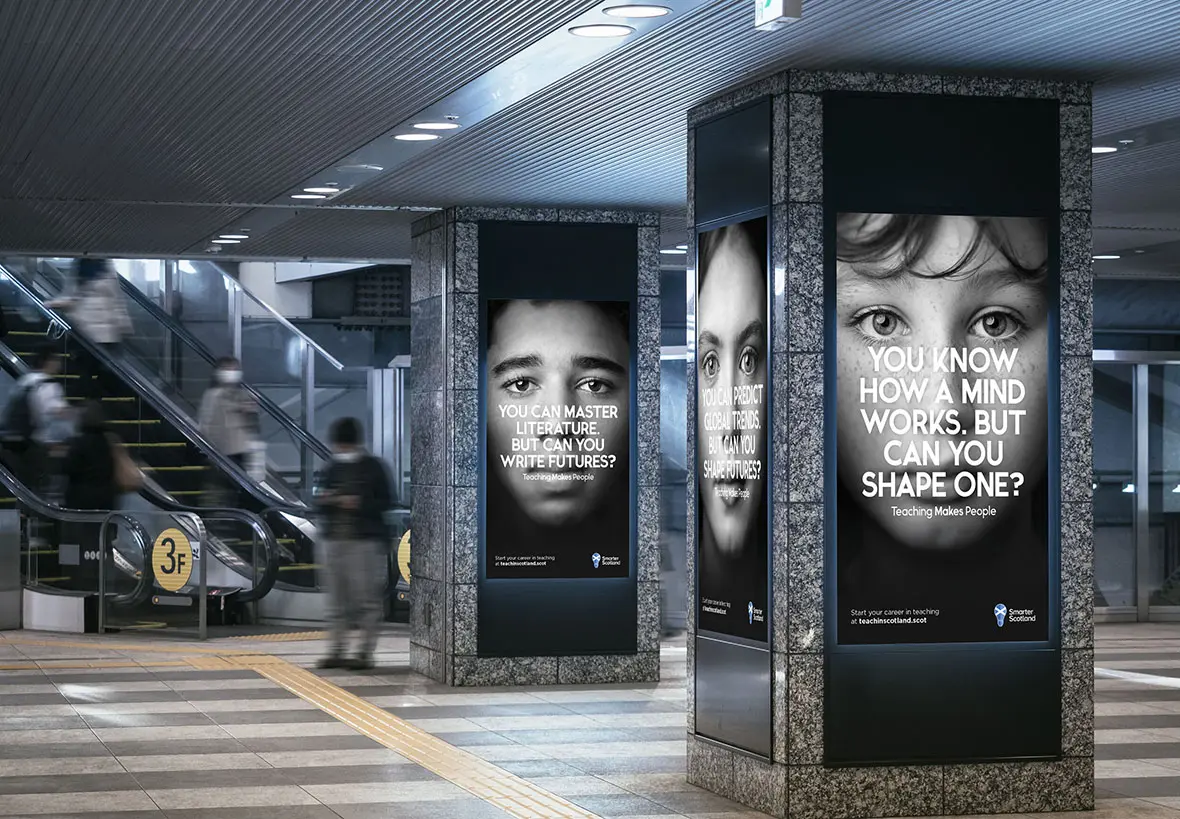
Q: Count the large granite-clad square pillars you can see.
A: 2